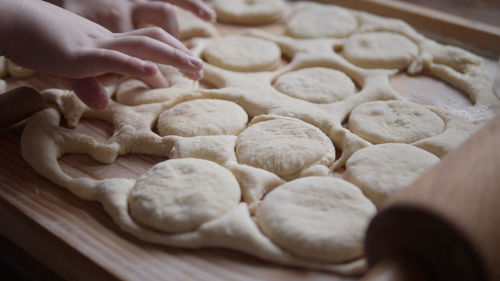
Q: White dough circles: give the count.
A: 11